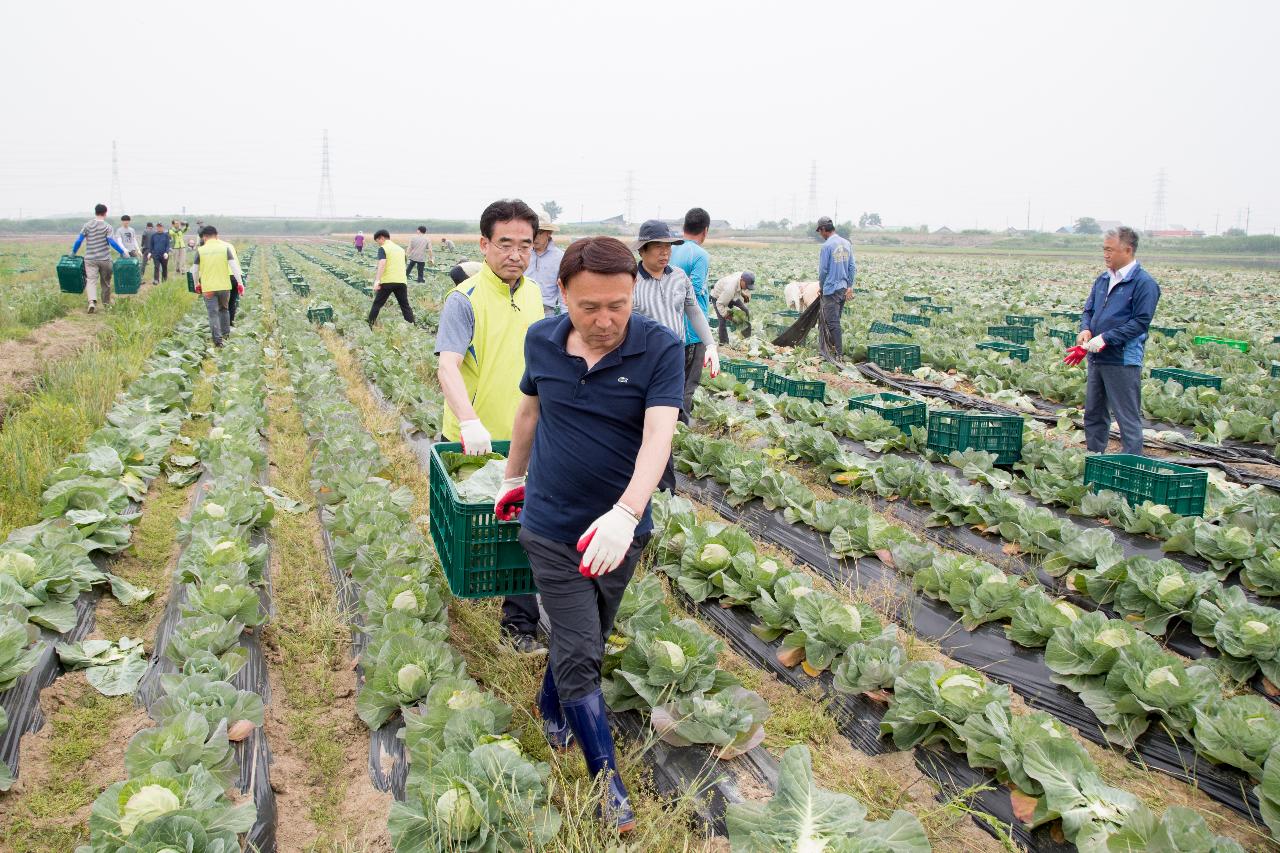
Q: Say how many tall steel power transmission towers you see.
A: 5